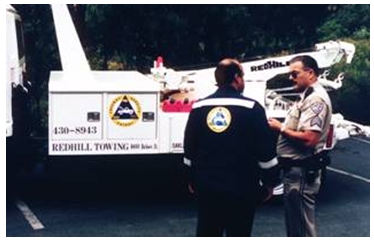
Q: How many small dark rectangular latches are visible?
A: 2